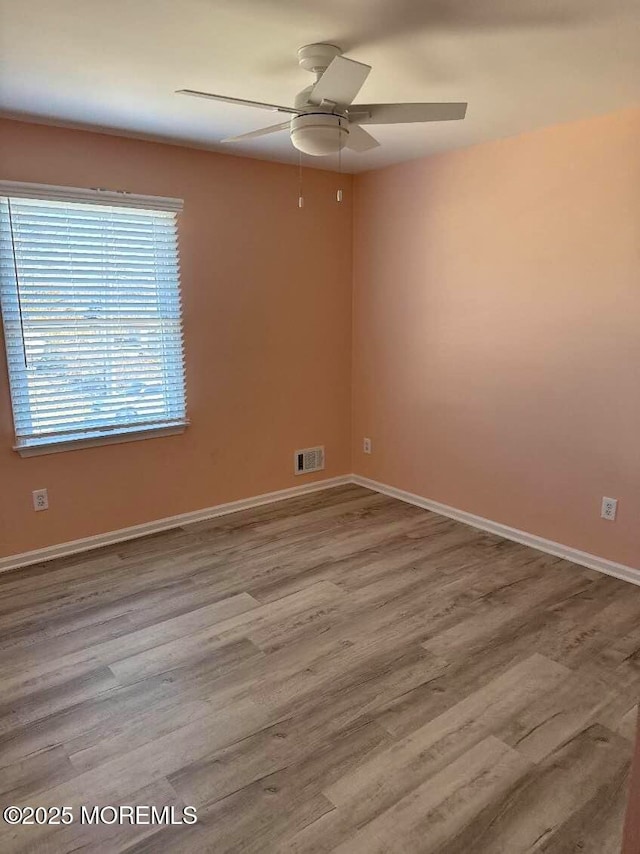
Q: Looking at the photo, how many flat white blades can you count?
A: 5